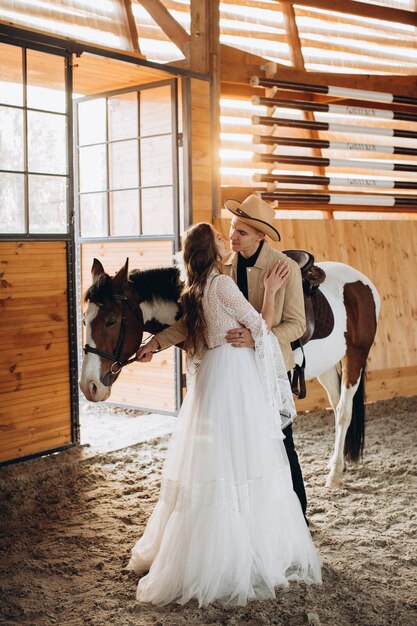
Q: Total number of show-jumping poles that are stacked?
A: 7